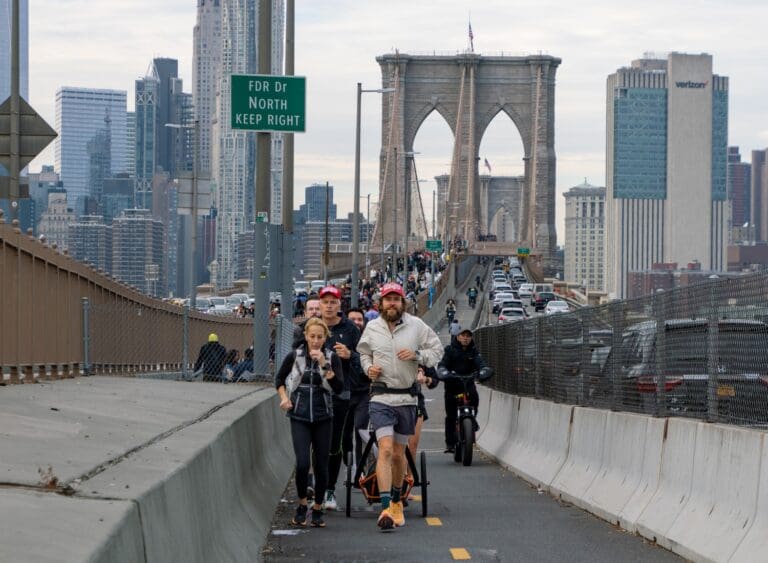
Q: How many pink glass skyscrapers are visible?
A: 0